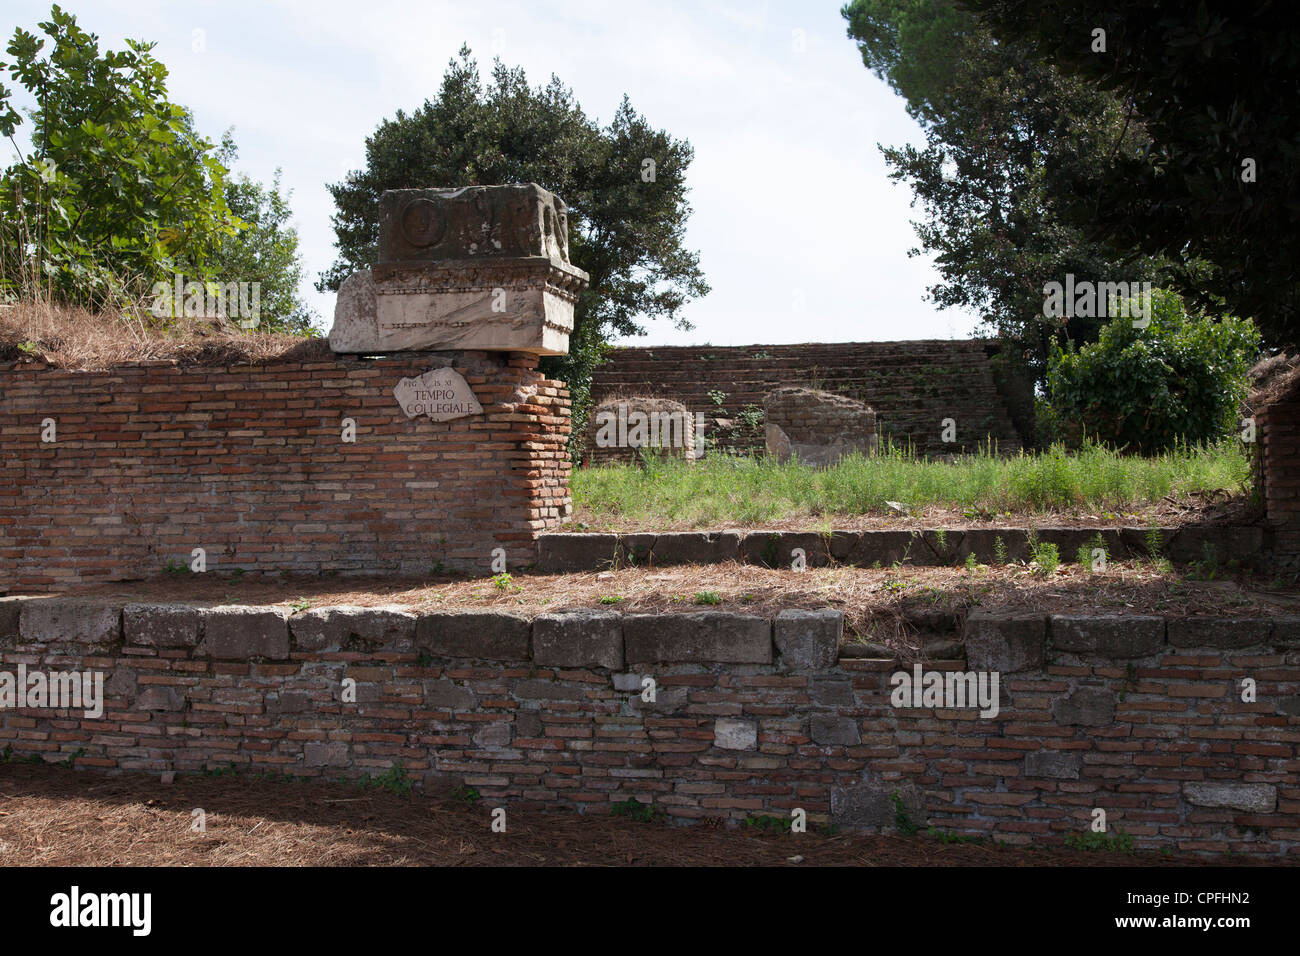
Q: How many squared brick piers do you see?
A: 2